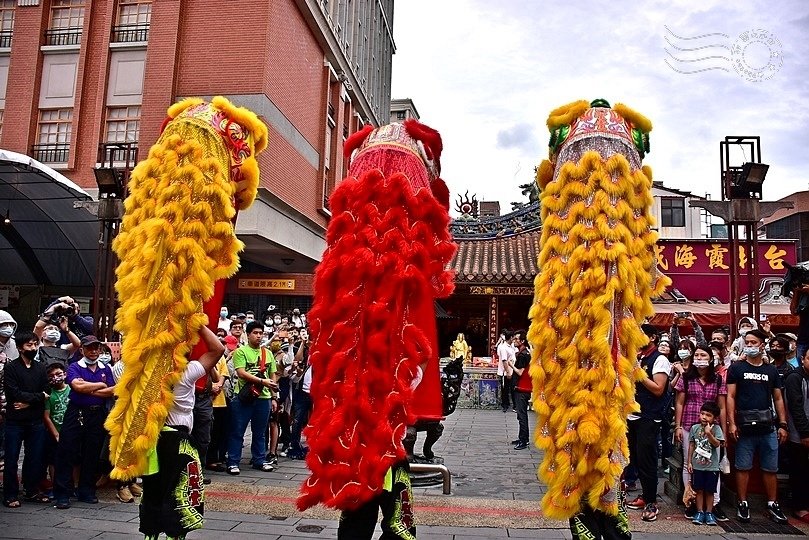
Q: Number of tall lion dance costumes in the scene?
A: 3